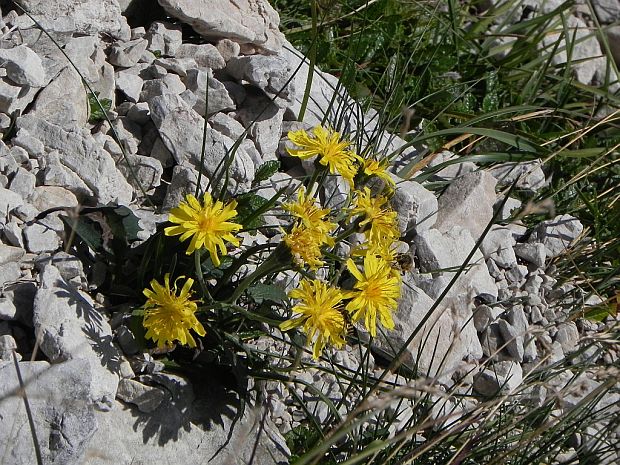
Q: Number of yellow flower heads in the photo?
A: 10